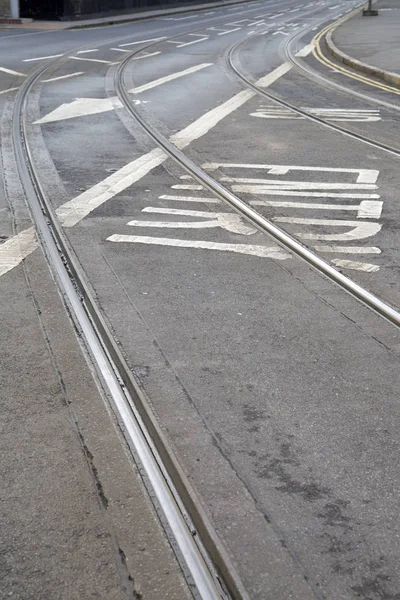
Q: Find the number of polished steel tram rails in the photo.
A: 4